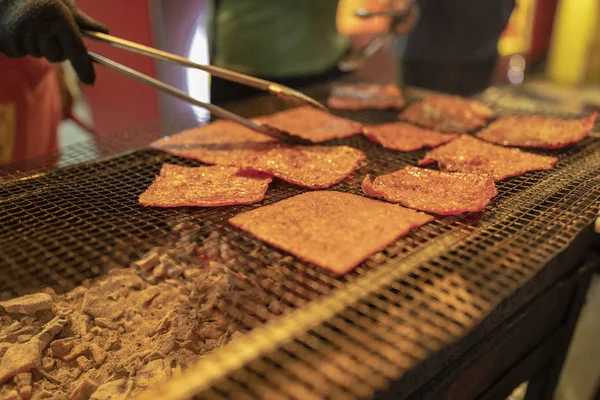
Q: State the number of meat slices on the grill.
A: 11